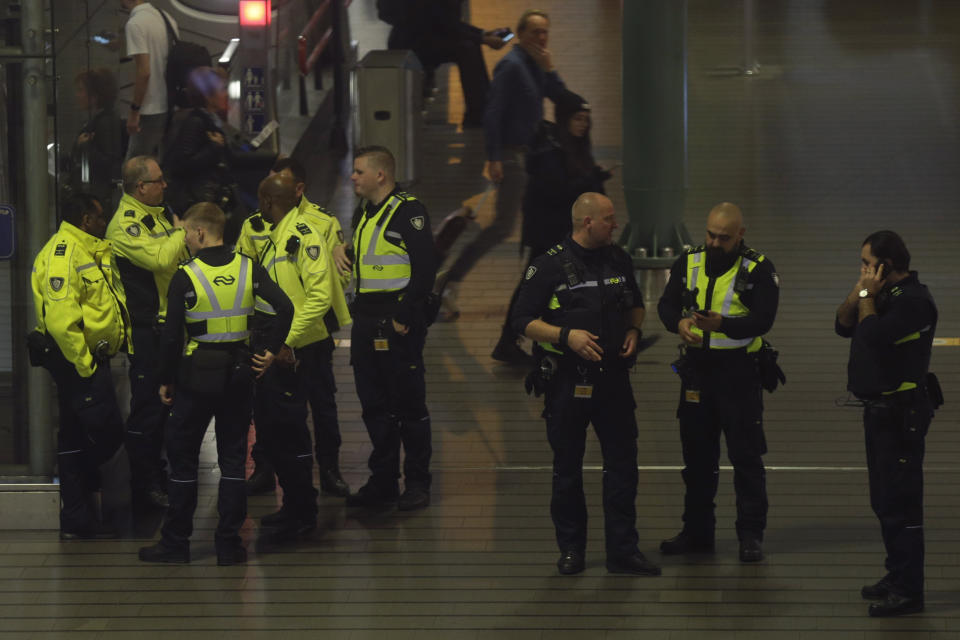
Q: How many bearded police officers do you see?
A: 1